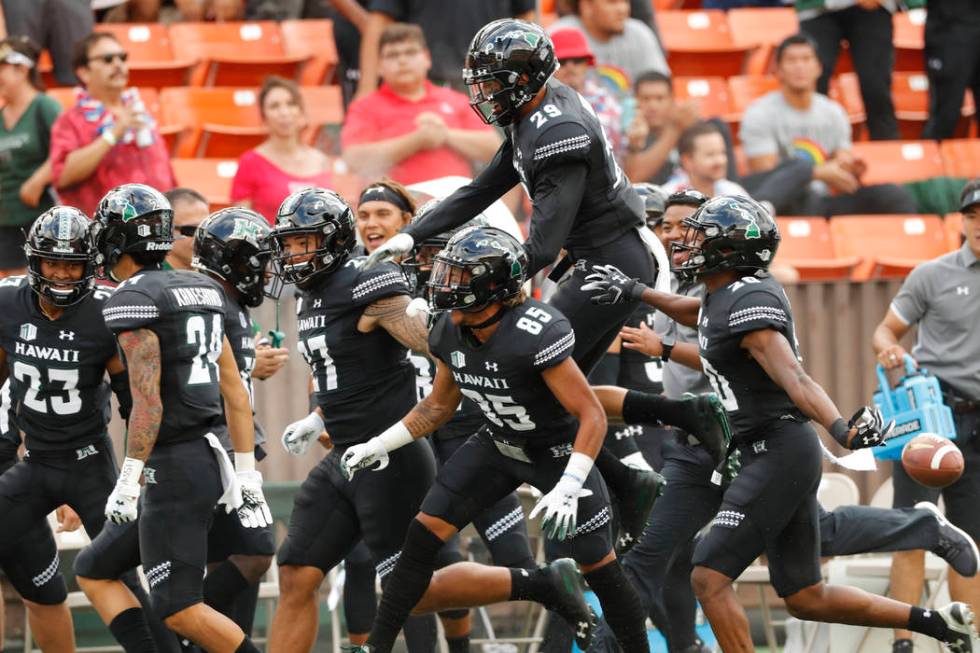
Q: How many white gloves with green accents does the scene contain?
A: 6